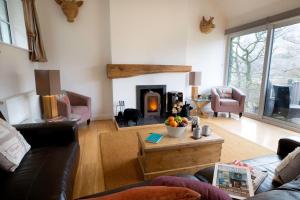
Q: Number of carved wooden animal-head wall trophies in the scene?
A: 2